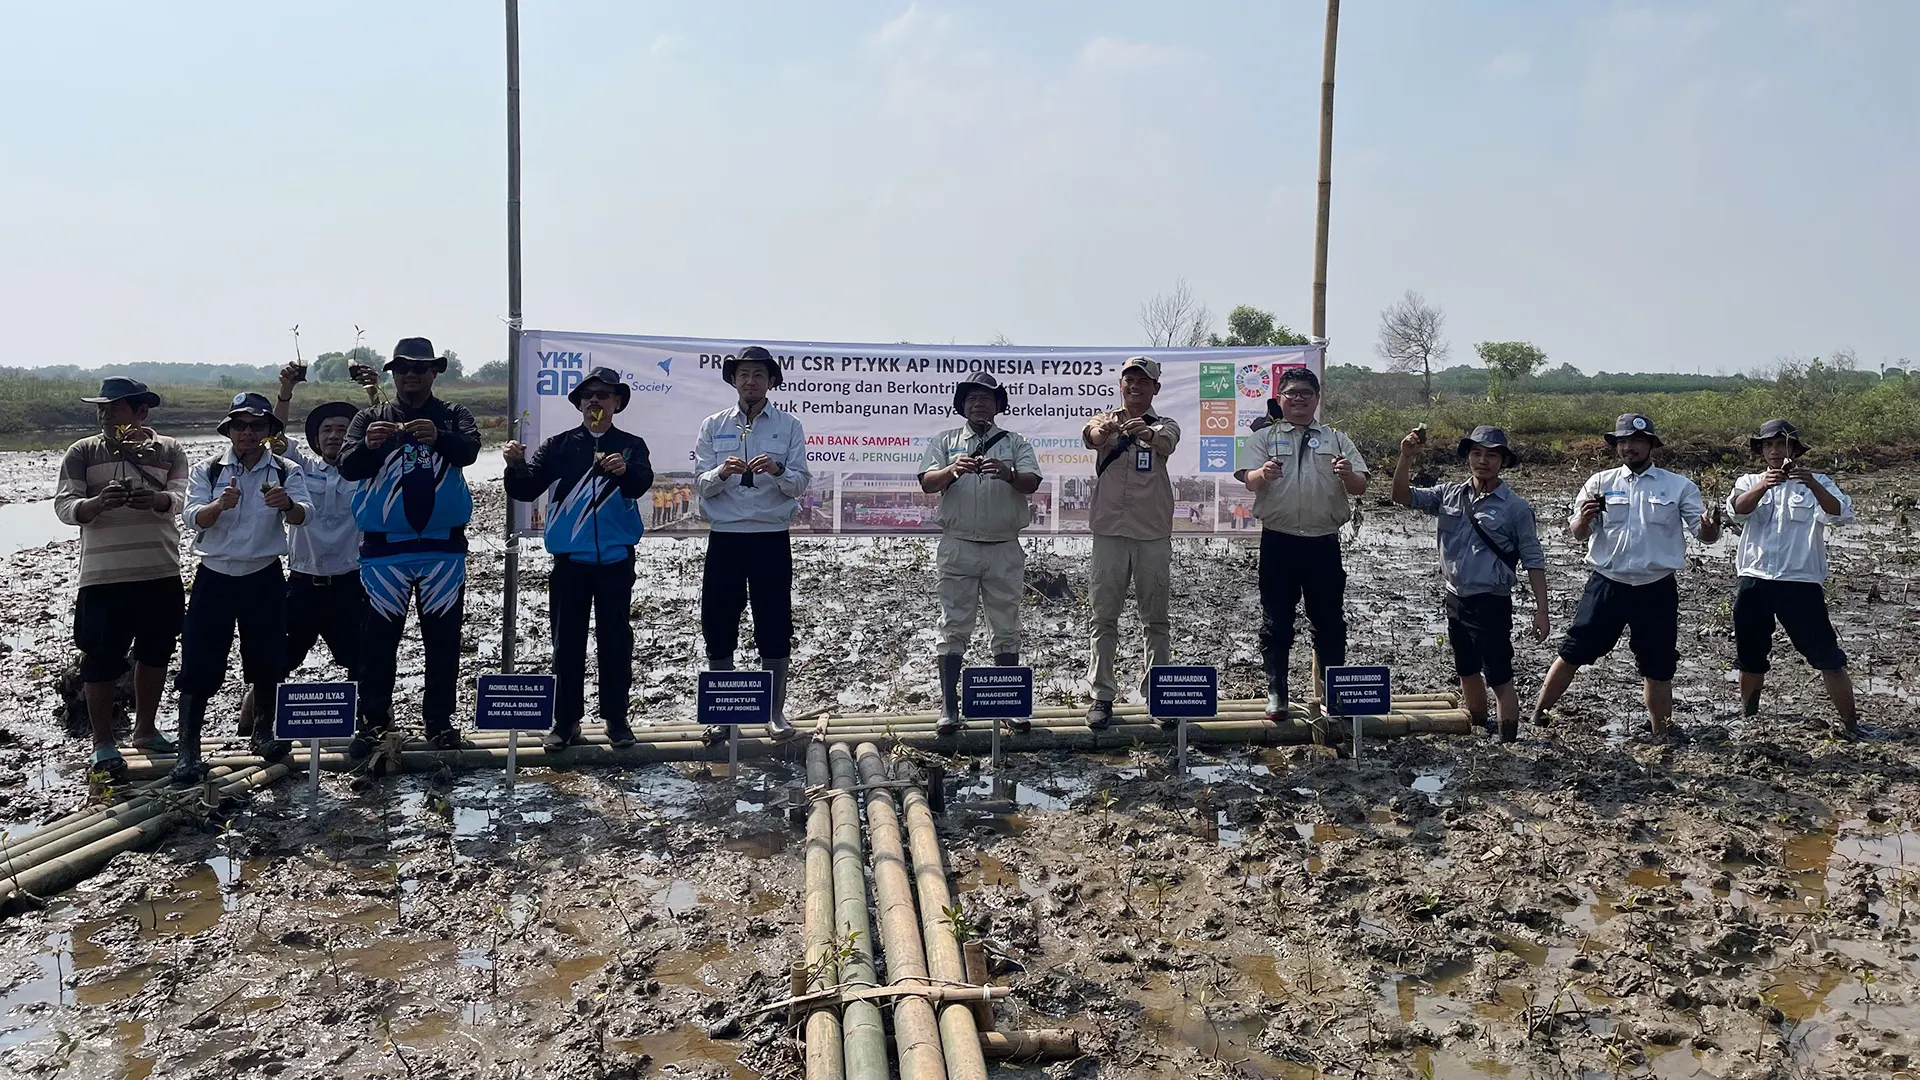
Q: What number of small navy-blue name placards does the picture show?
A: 6